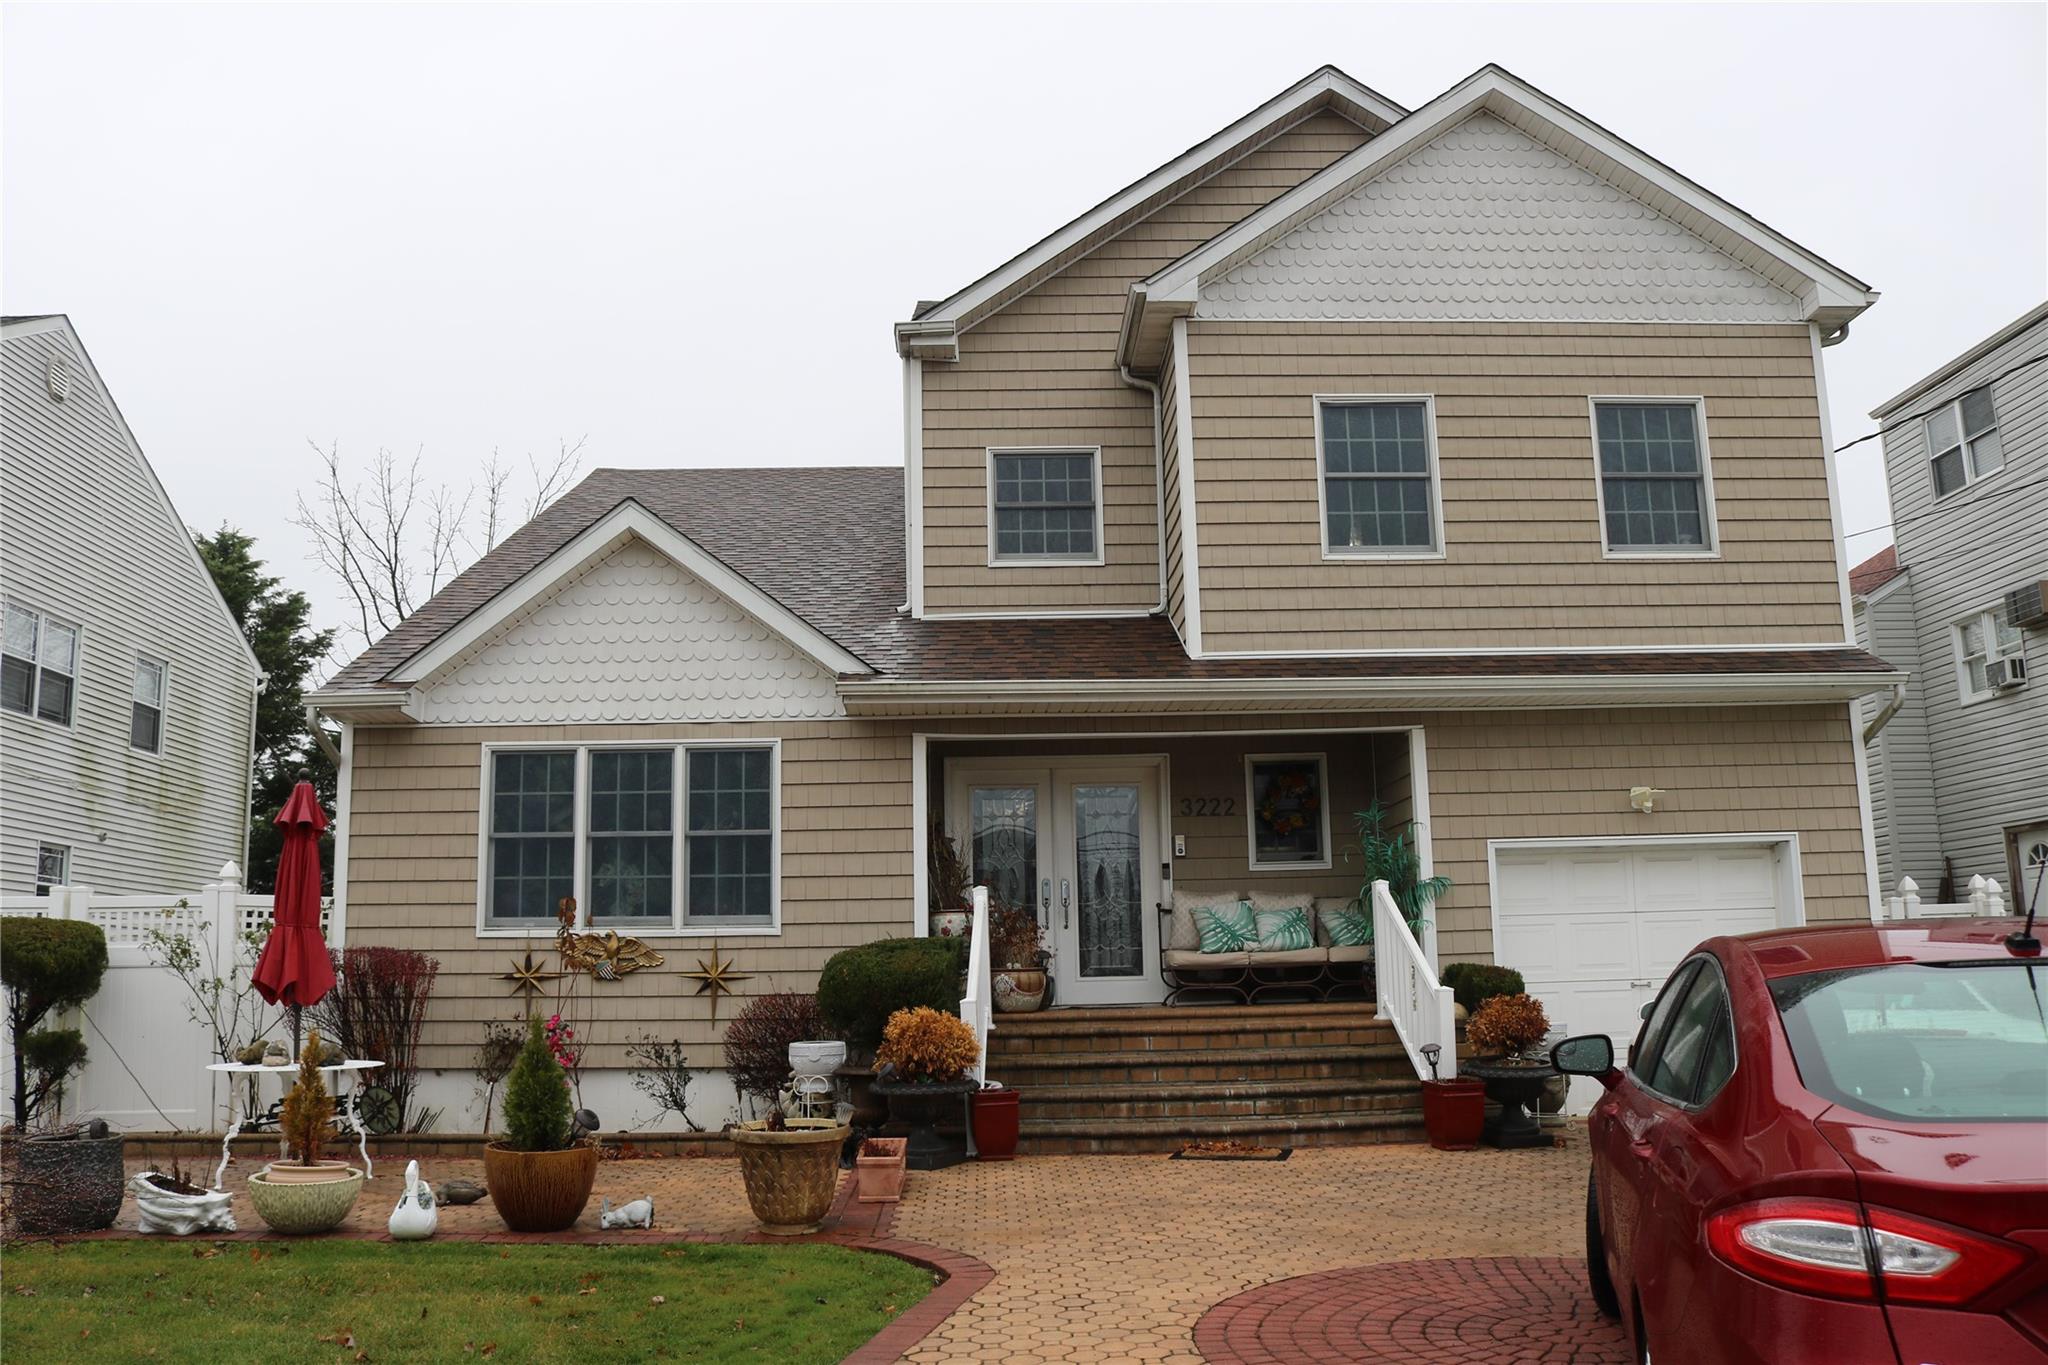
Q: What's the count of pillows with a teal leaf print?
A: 3